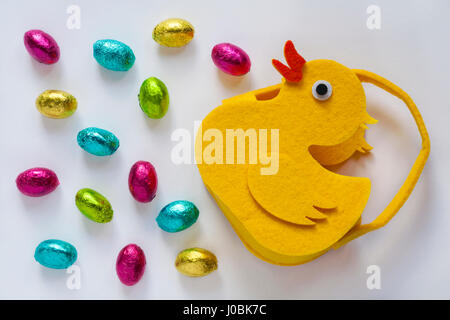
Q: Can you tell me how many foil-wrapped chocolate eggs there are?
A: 14